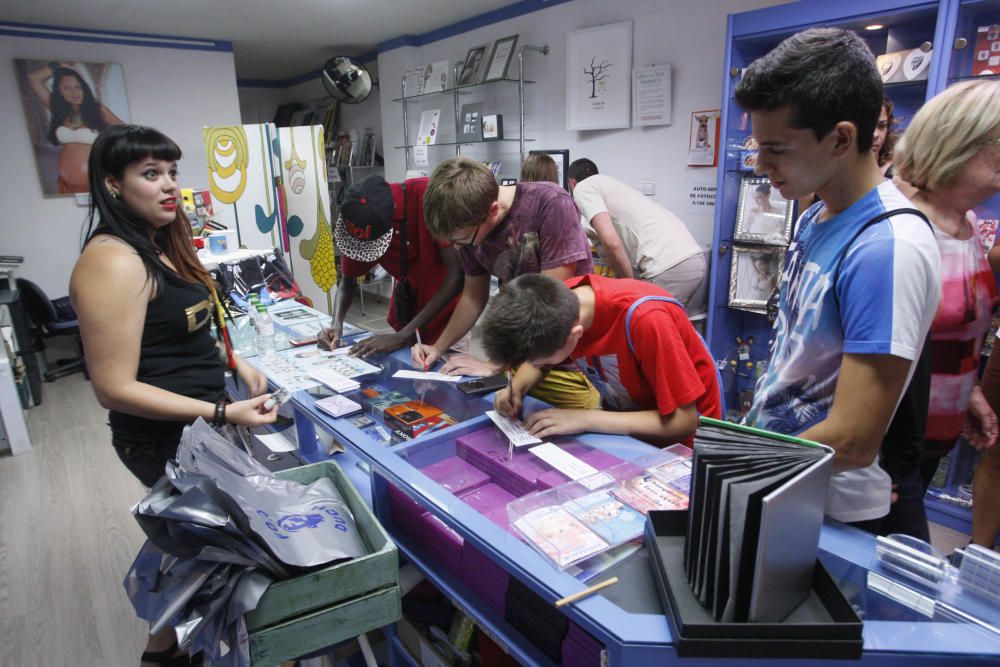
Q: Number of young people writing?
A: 3